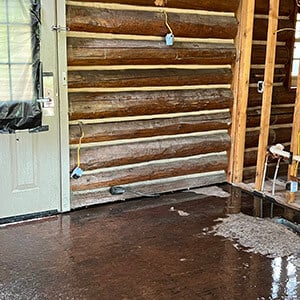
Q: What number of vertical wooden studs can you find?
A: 3